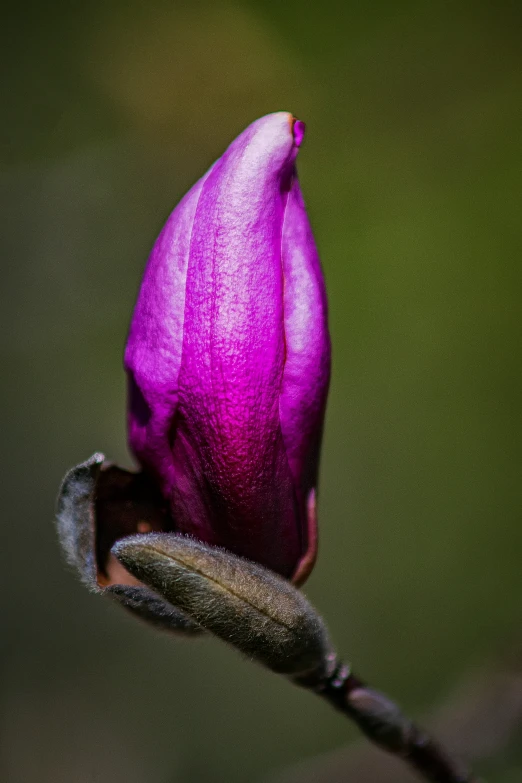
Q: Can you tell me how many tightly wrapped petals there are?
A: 3